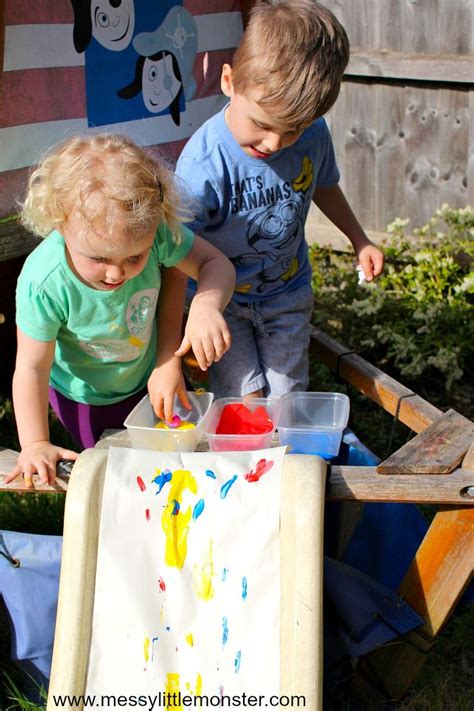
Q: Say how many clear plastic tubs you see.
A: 3